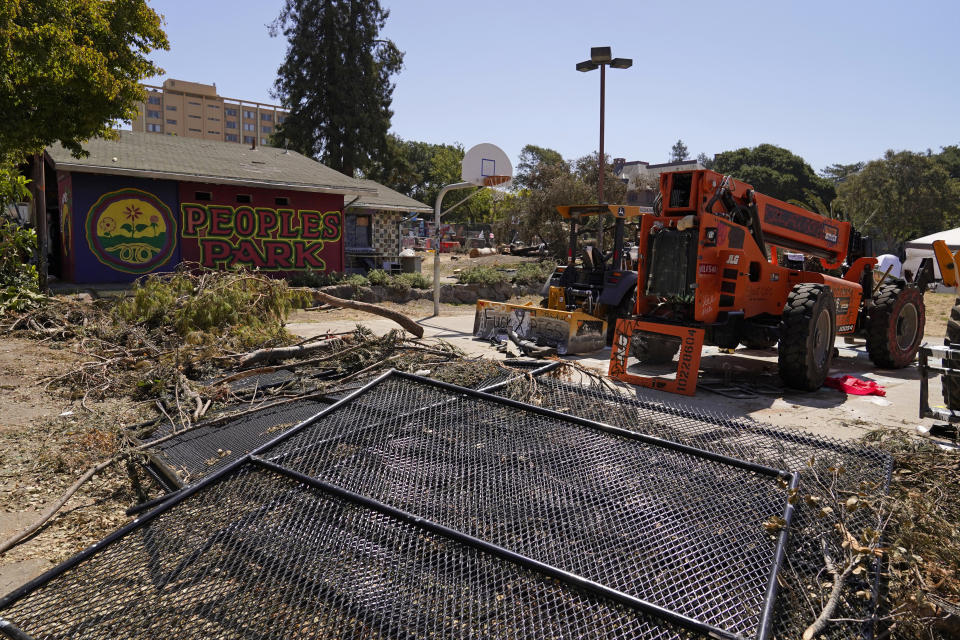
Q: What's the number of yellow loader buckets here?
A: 1